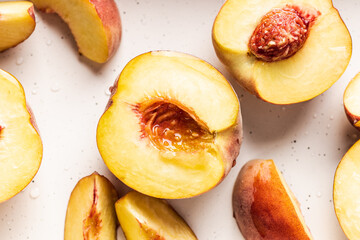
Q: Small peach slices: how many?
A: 5